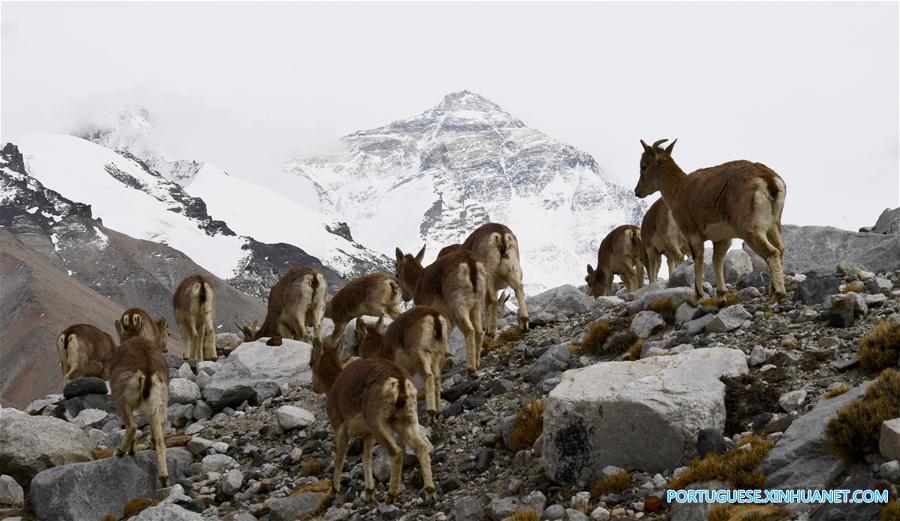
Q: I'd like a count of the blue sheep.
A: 14